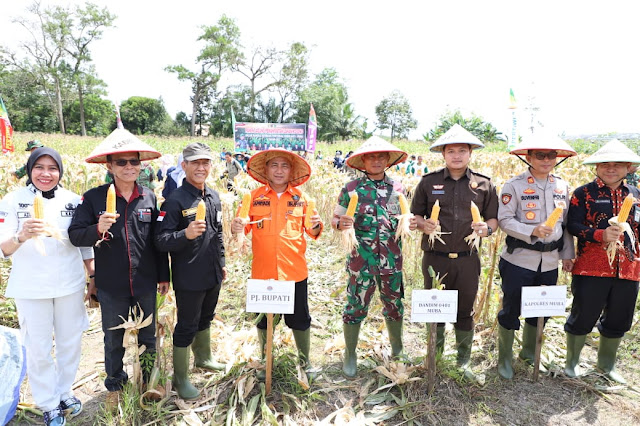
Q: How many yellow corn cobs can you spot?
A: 11